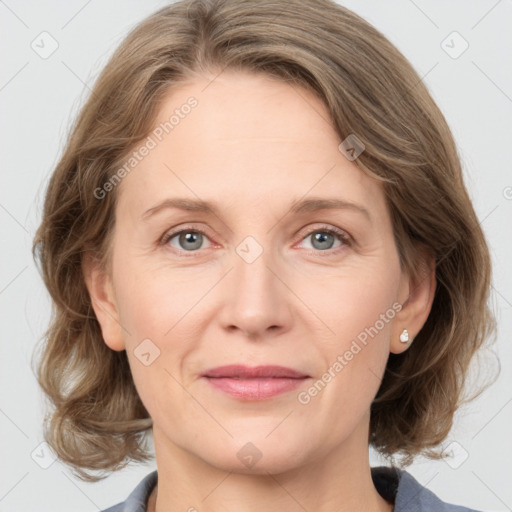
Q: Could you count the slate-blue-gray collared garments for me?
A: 1